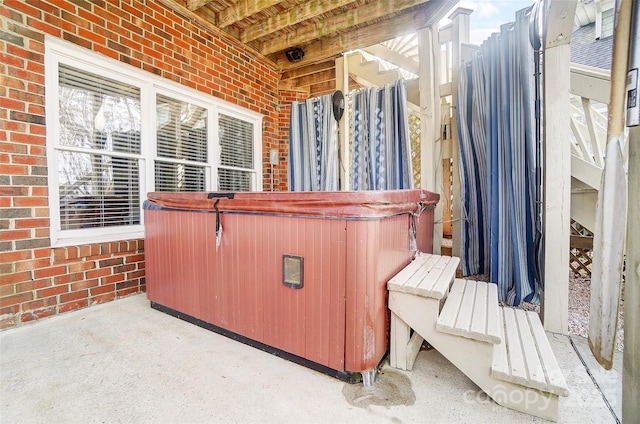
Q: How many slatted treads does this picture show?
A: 3